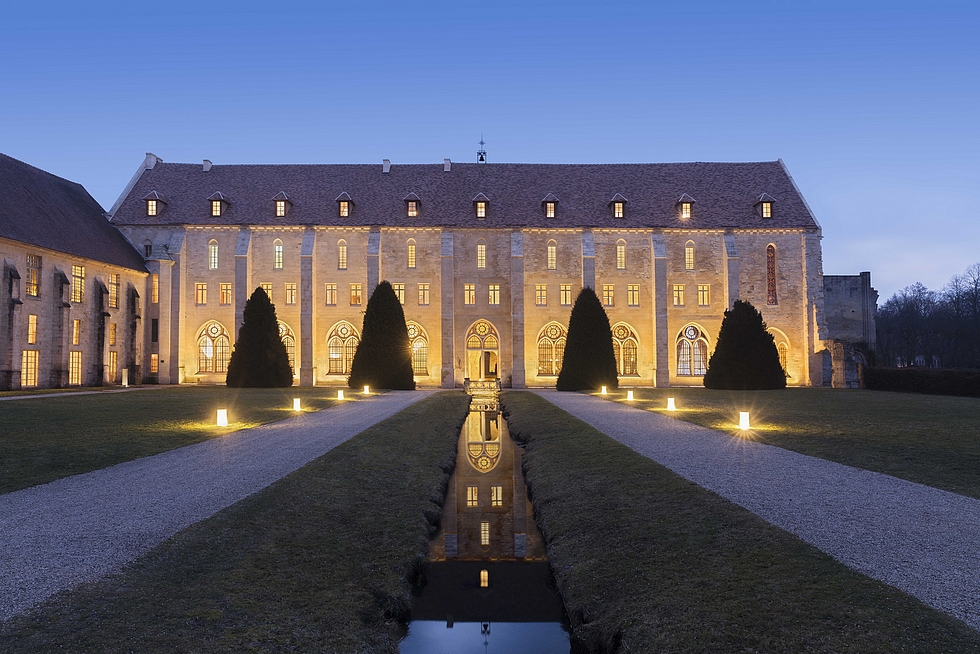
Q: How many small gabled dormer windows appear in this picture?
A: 10